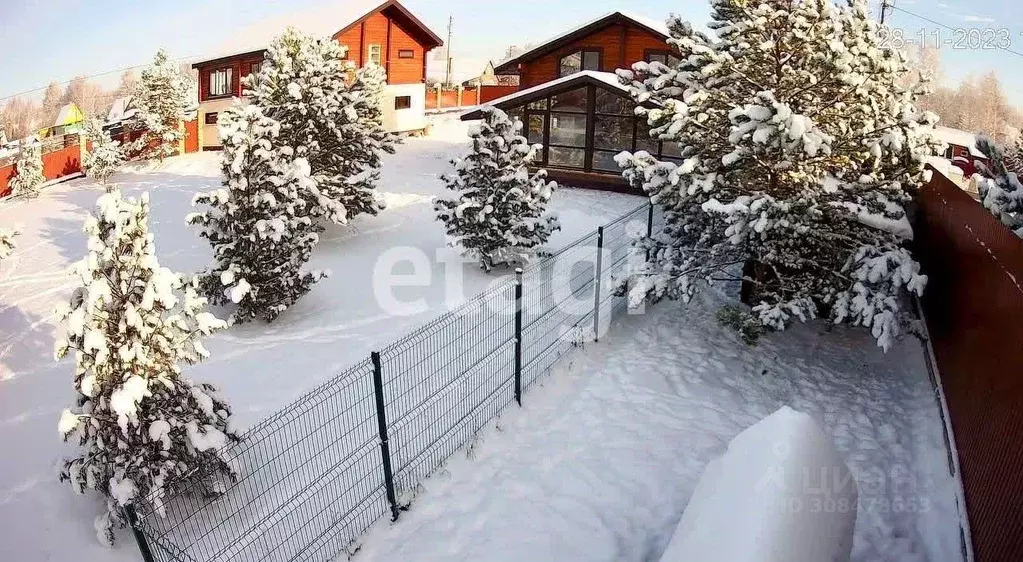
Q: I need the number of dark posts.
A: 5